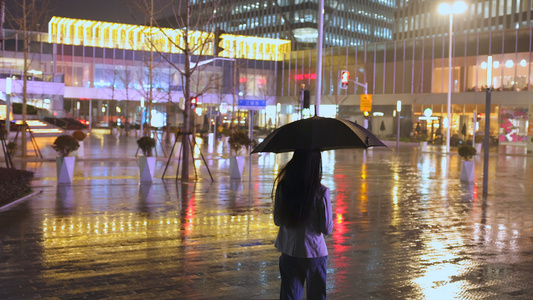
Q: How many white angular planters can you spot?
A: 4